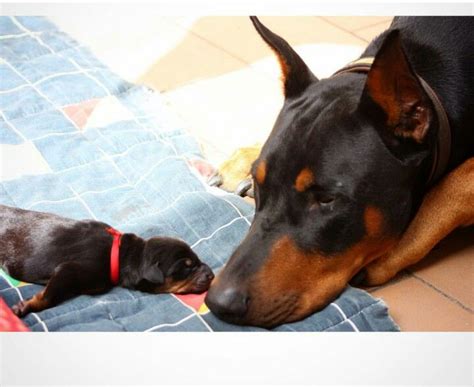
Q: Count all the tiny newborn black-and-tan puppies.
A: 1